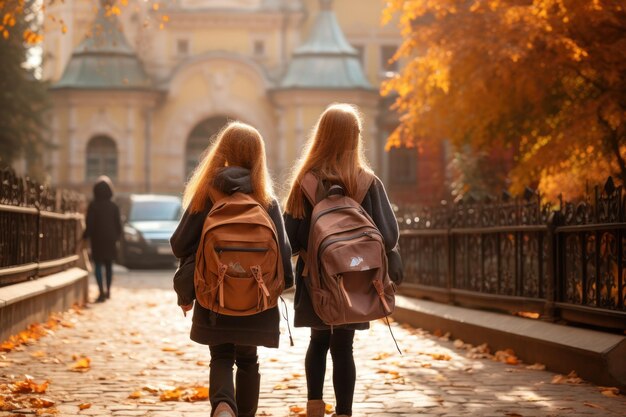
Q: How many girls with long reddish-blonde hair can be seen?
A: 2